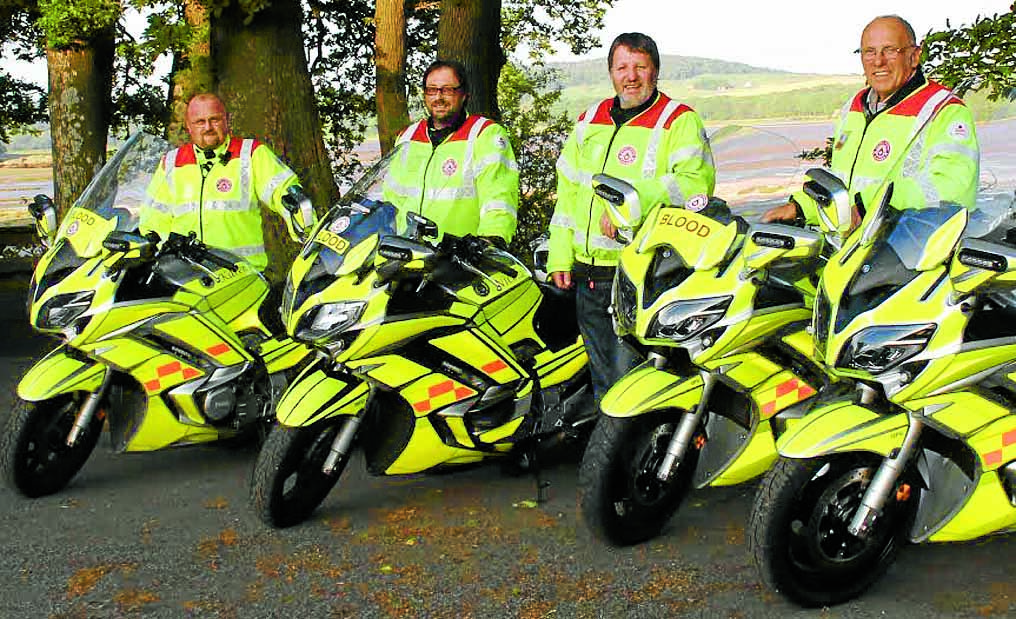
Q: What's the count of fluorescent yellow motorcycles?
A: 4